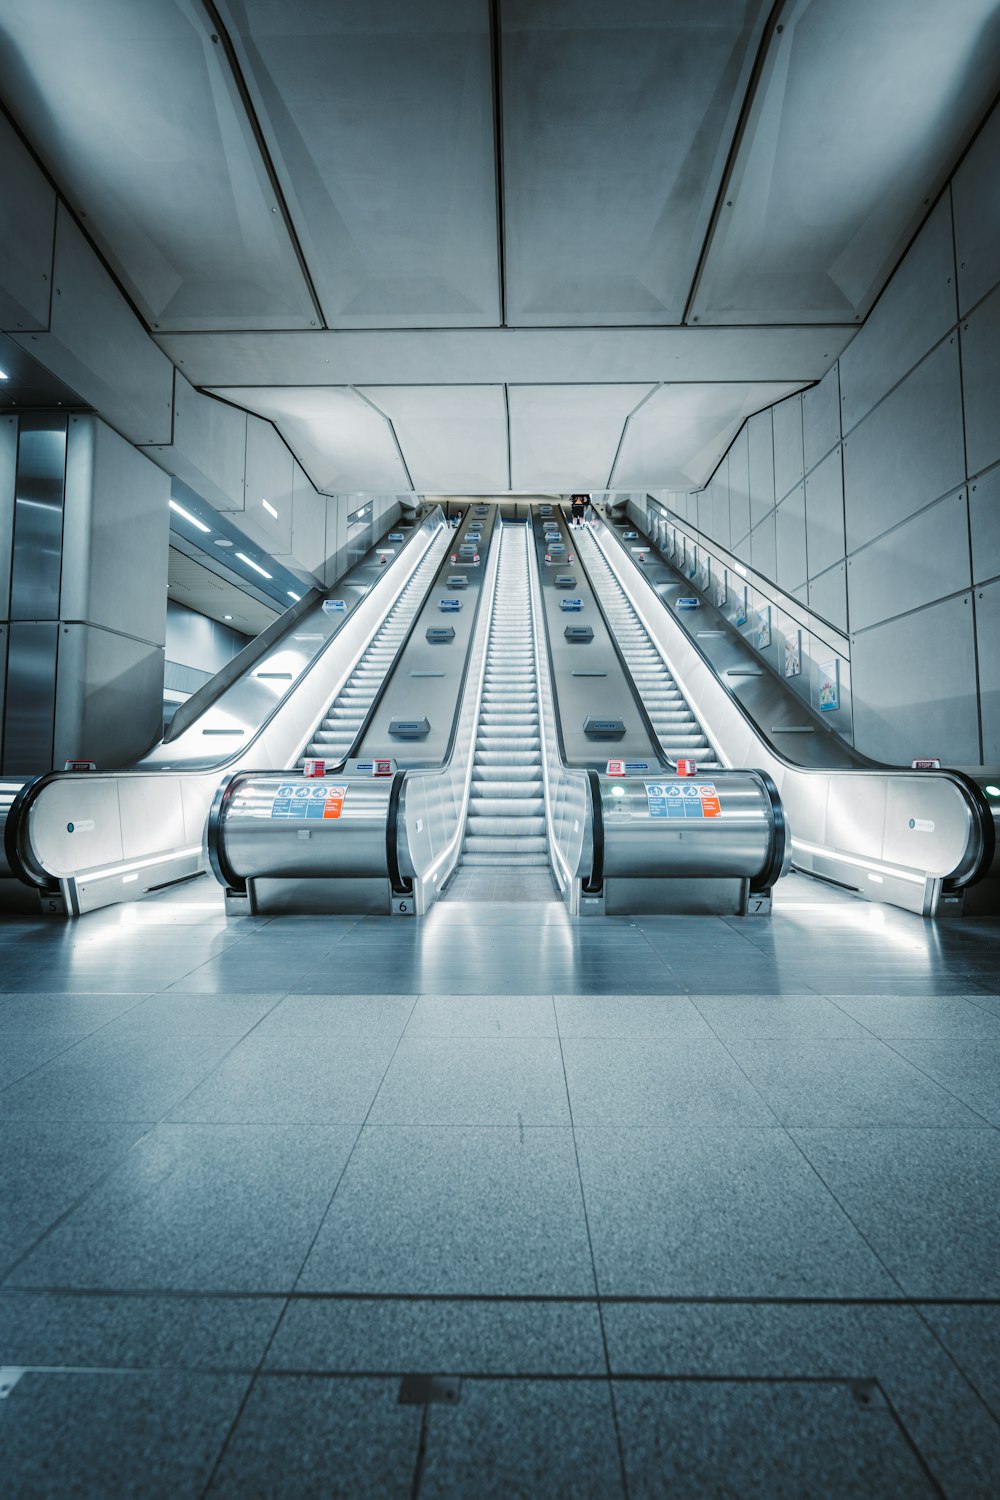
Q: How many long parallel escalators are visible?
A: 3